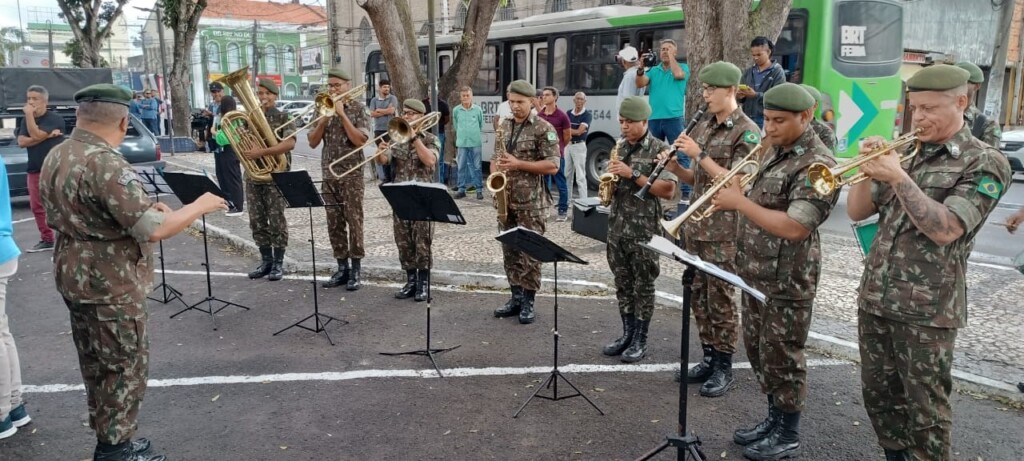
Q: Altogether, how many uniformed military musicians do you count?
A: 11